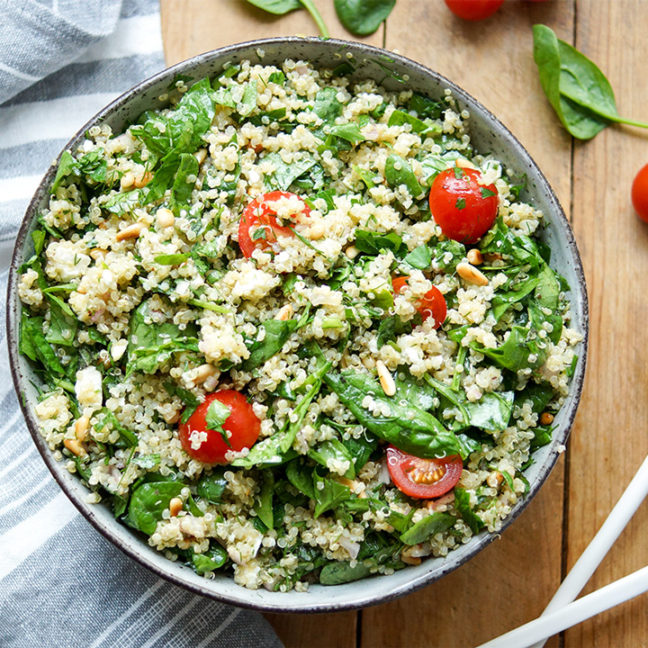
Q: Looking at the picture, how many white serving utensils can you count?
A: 2